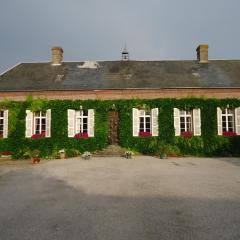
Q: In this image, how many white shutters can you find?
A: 11